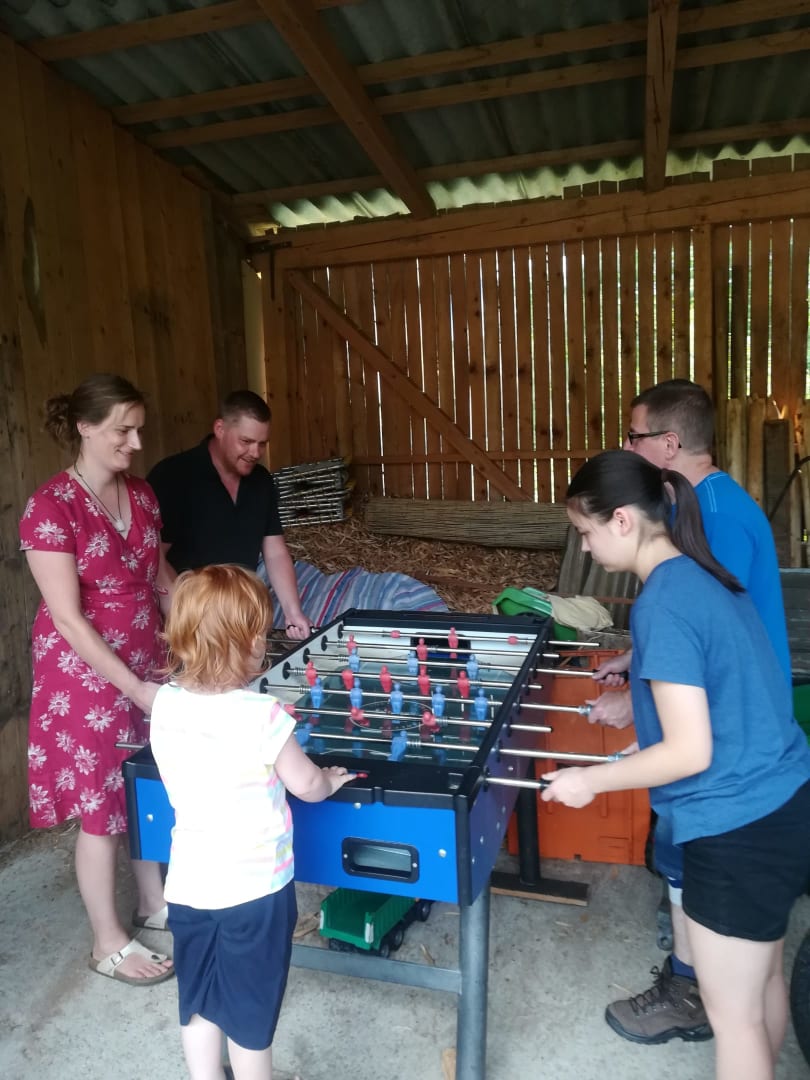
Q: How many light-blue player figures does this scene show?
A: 10